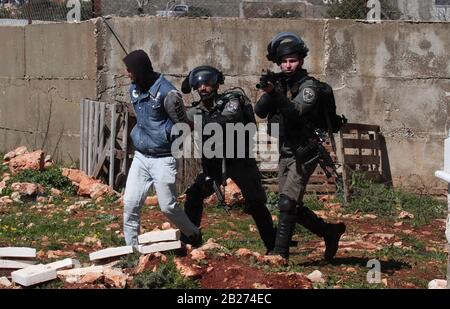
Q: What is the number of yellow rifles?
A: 0